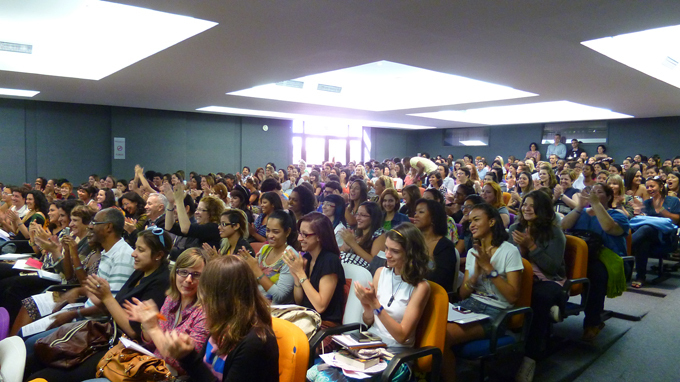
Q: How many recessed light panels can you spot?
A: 6